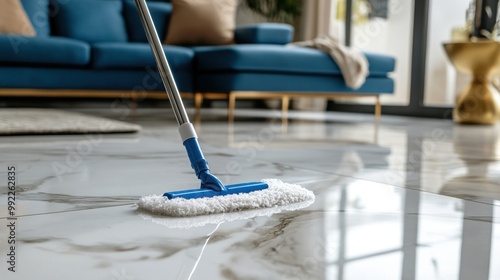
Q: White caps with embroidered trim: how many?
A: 0